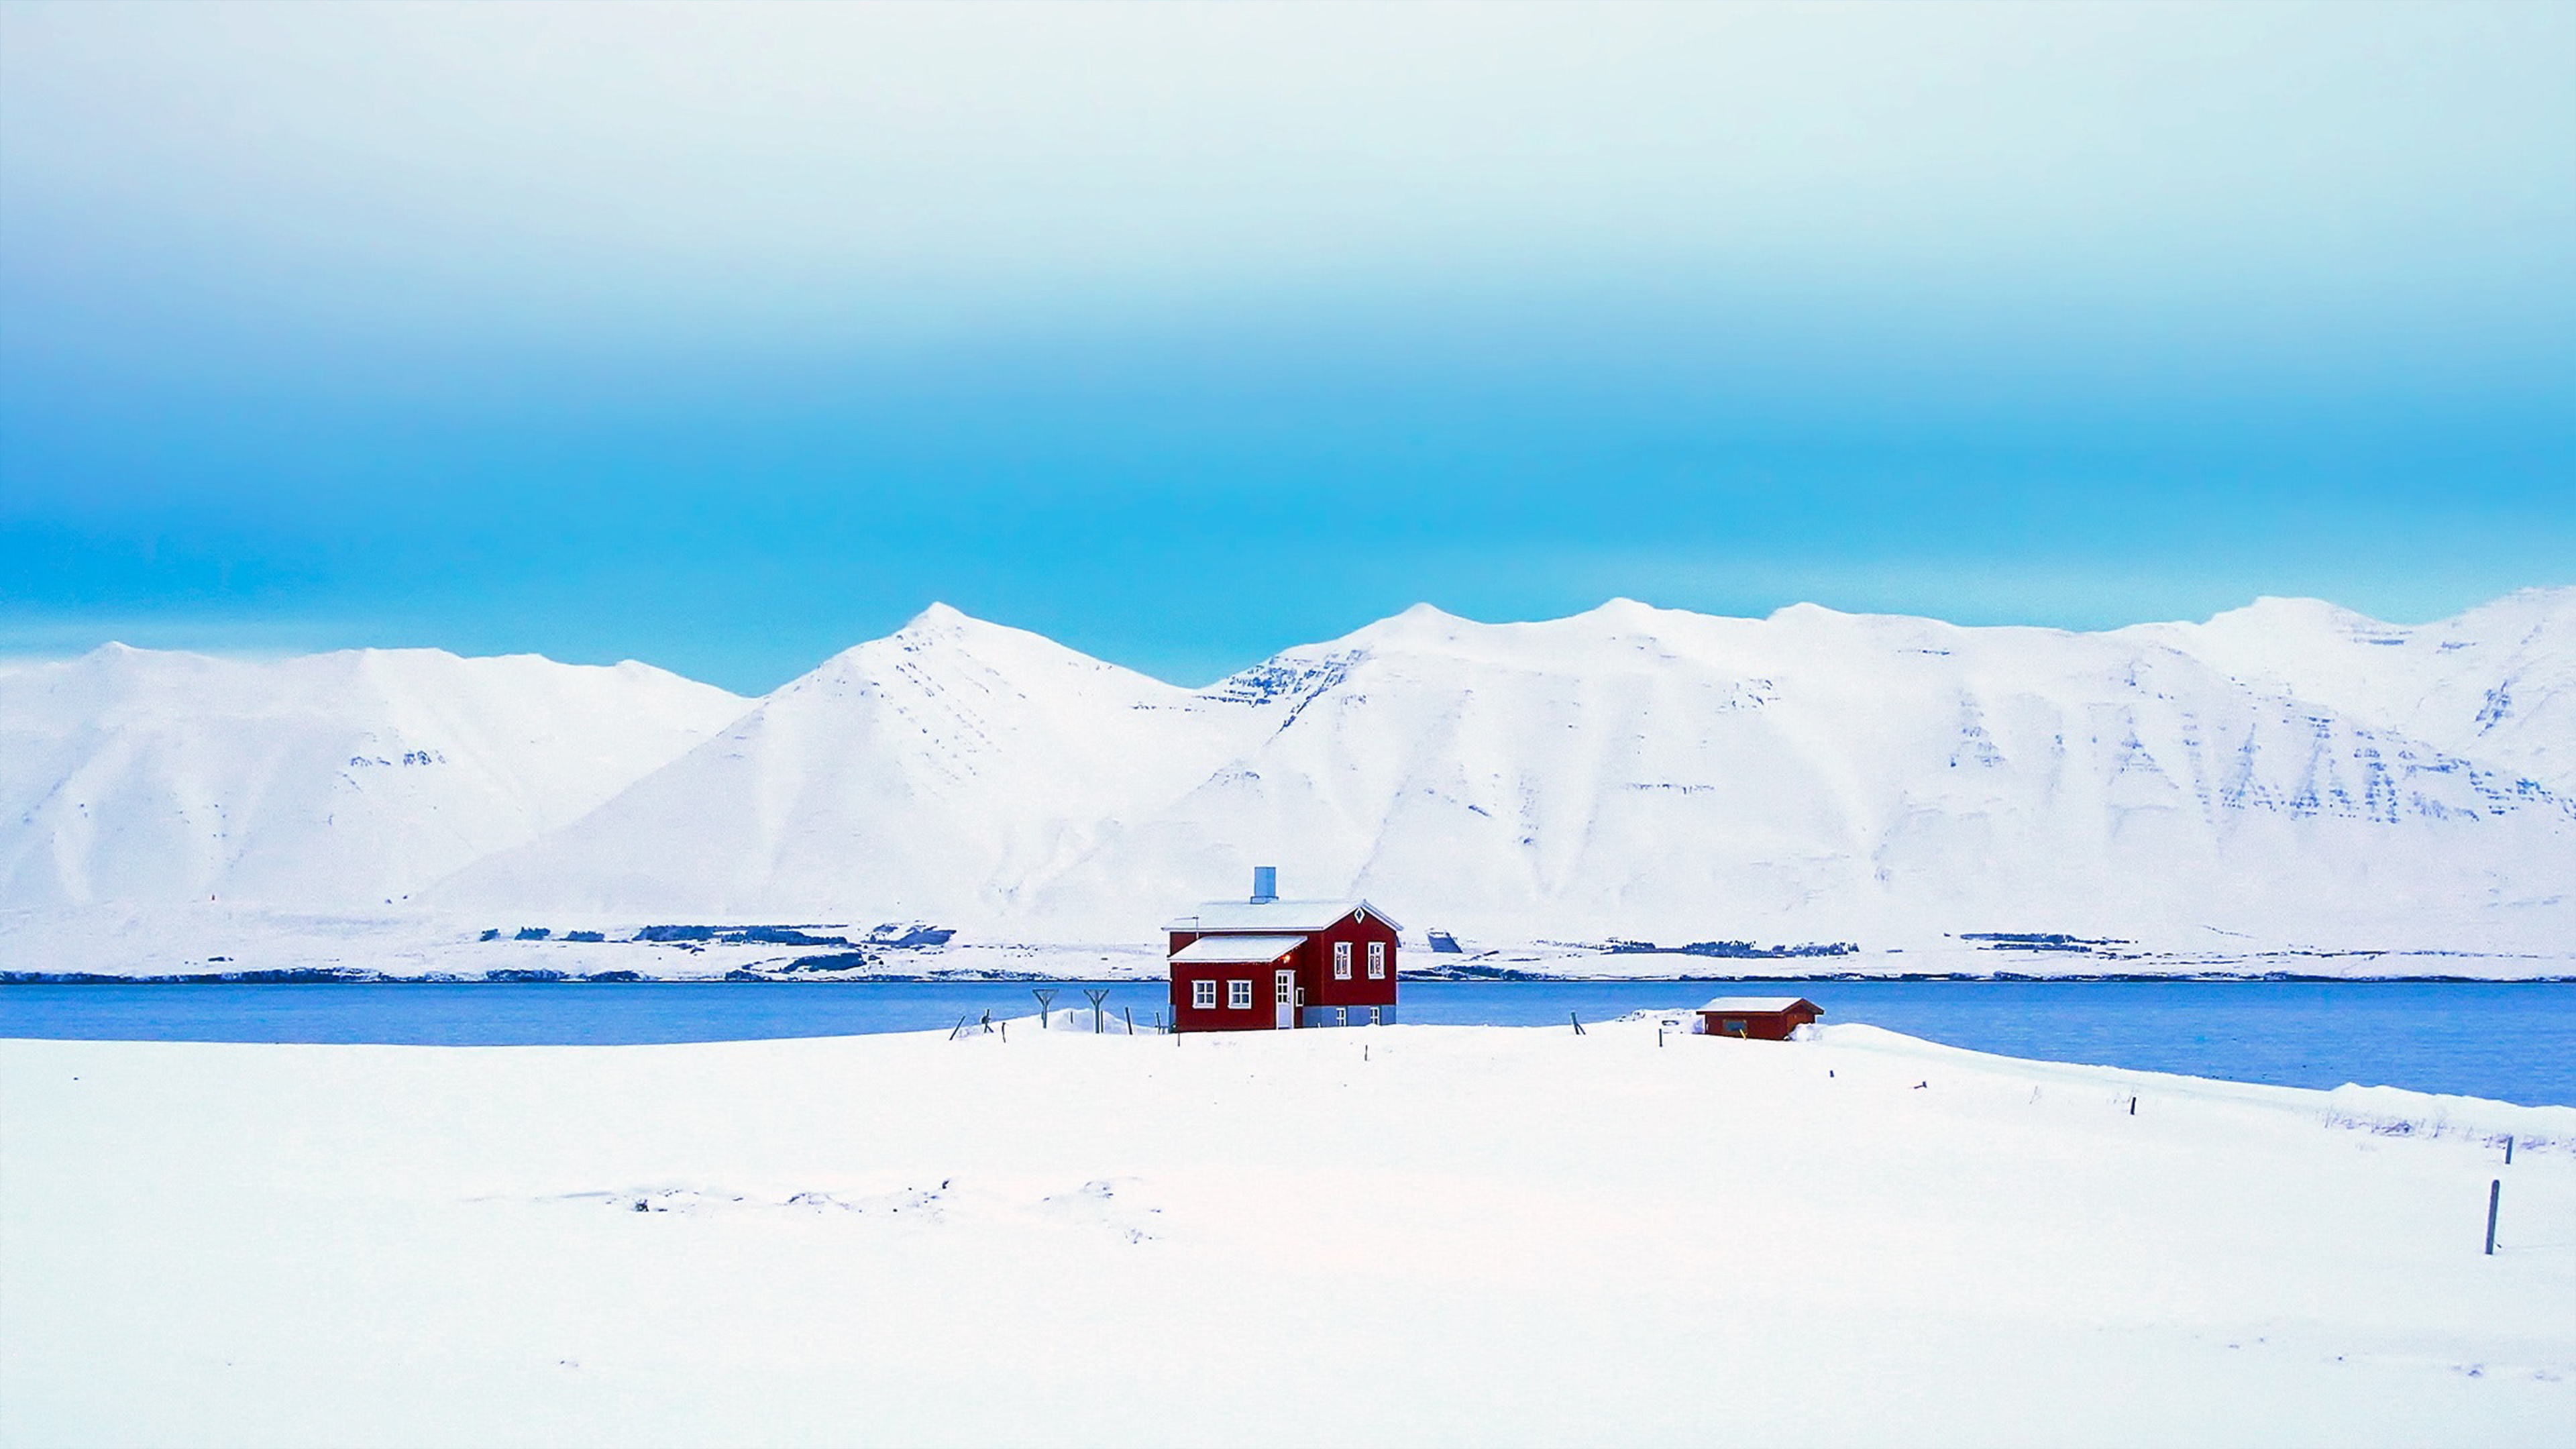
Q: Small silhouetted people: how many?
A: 0